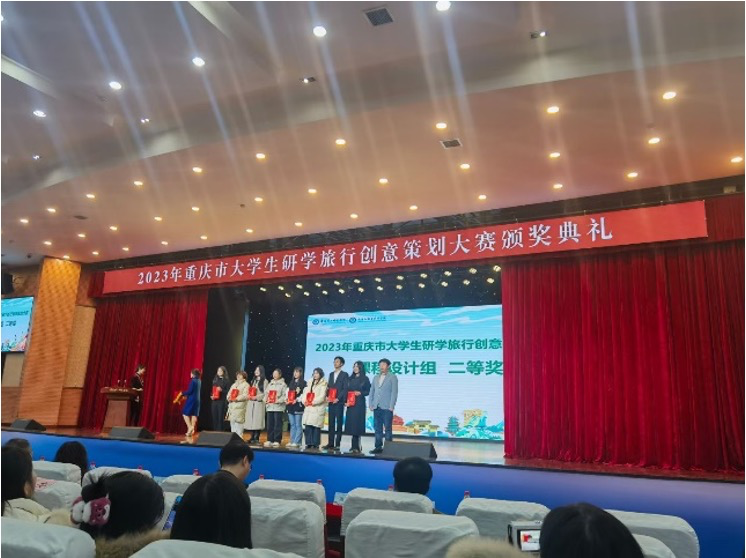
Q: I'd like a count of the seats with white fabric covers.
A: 14